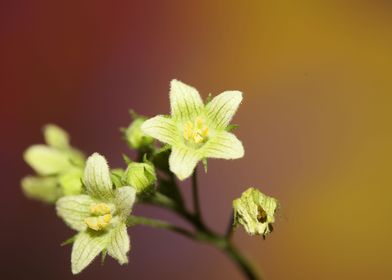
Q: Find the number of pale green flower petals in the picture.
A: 10